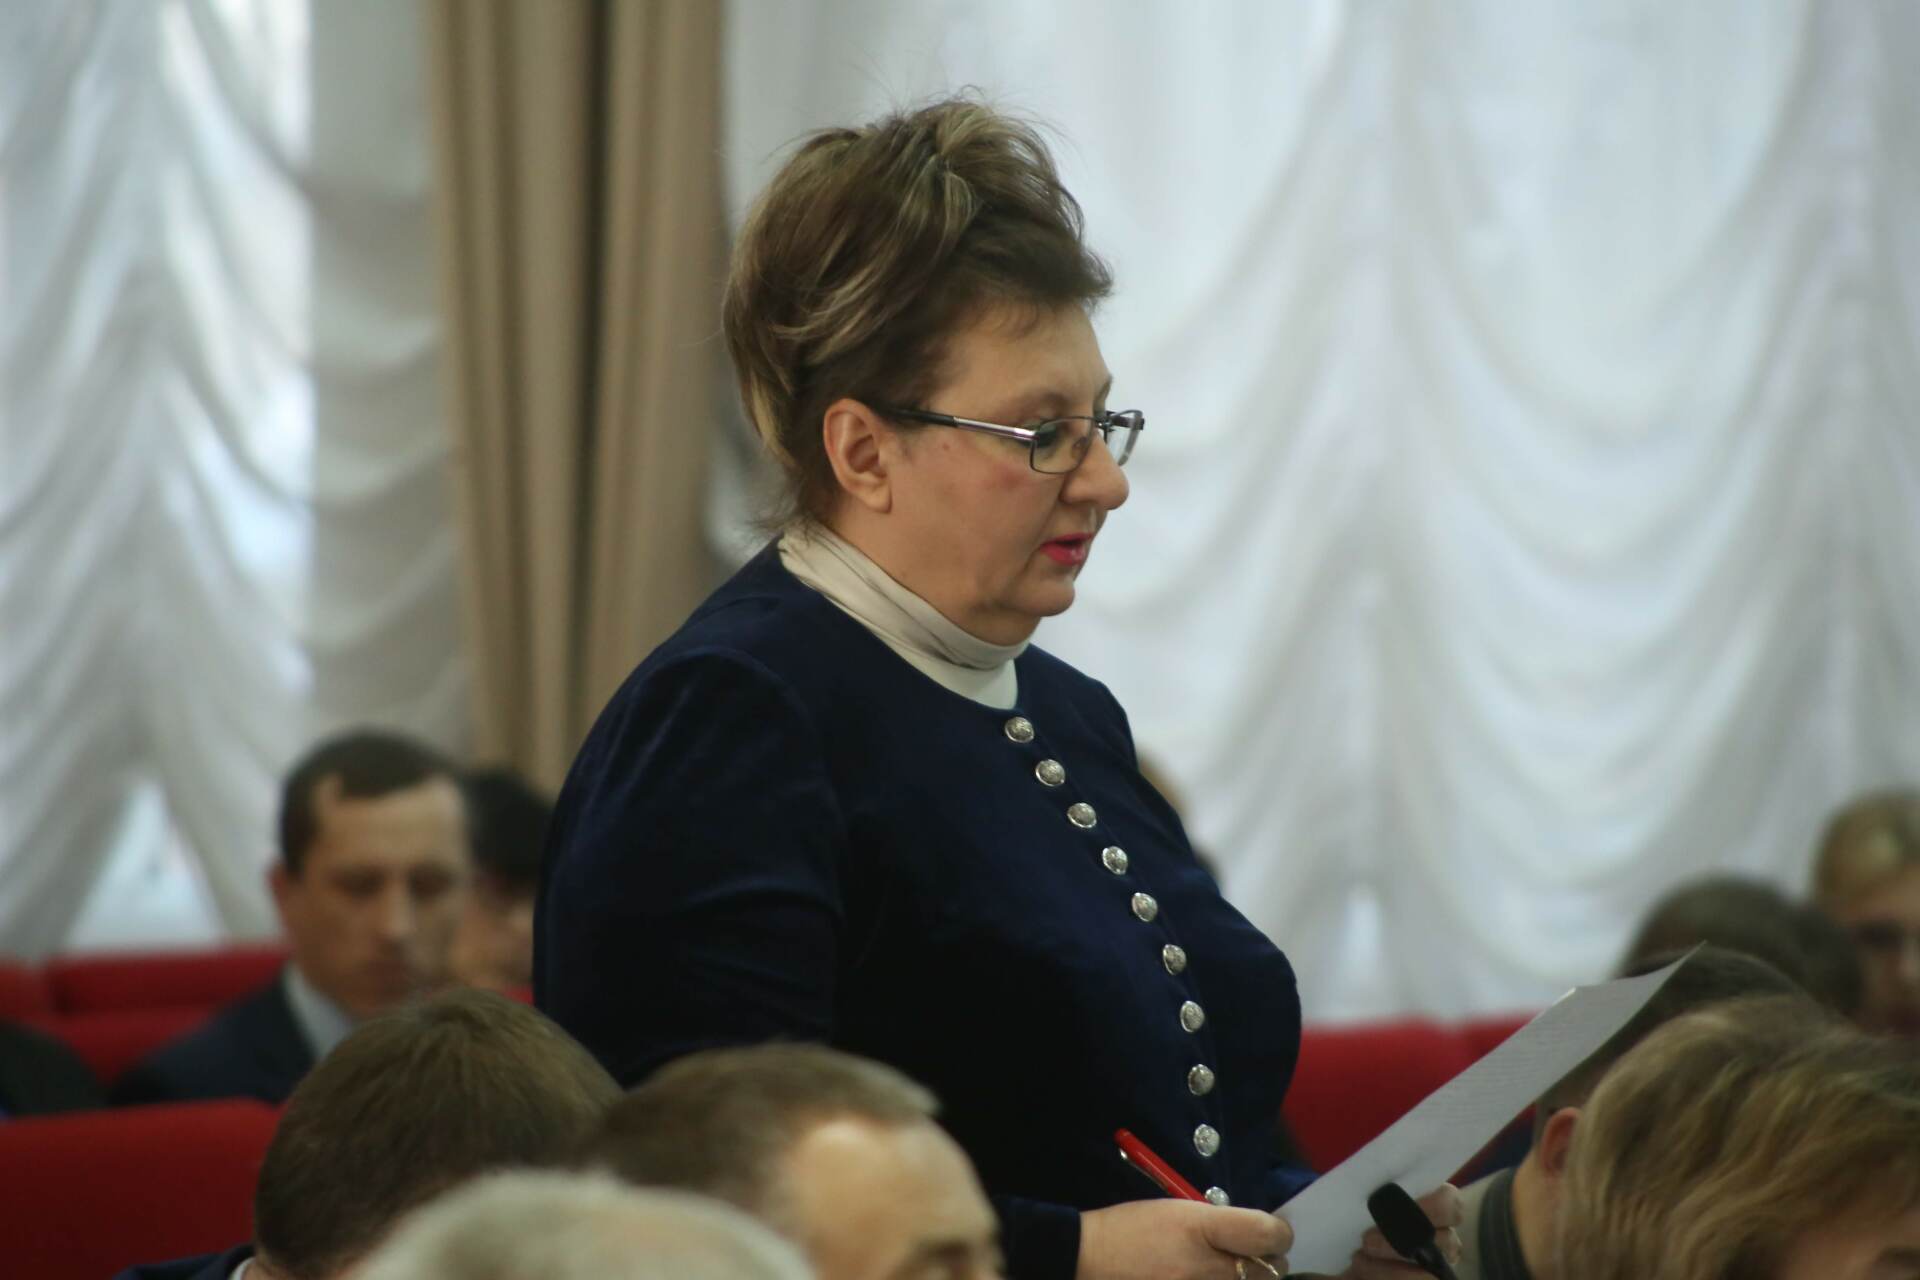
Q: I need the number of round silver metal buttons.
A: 10